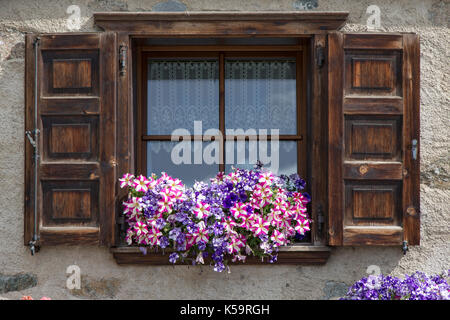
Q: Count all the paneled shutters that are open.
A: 2